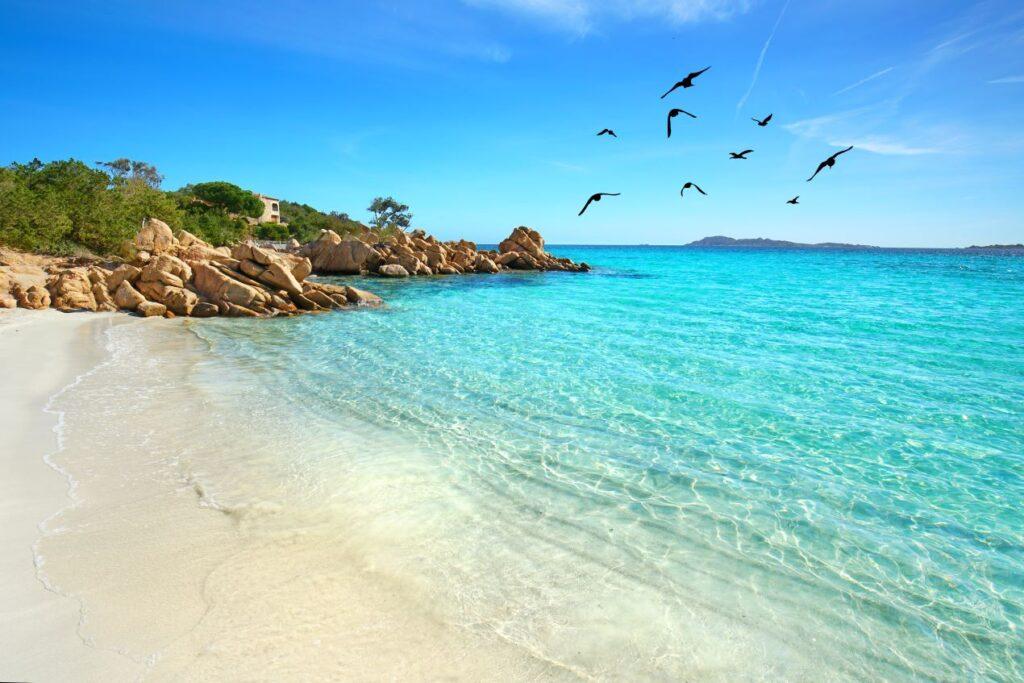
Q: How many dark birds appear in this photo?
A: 9